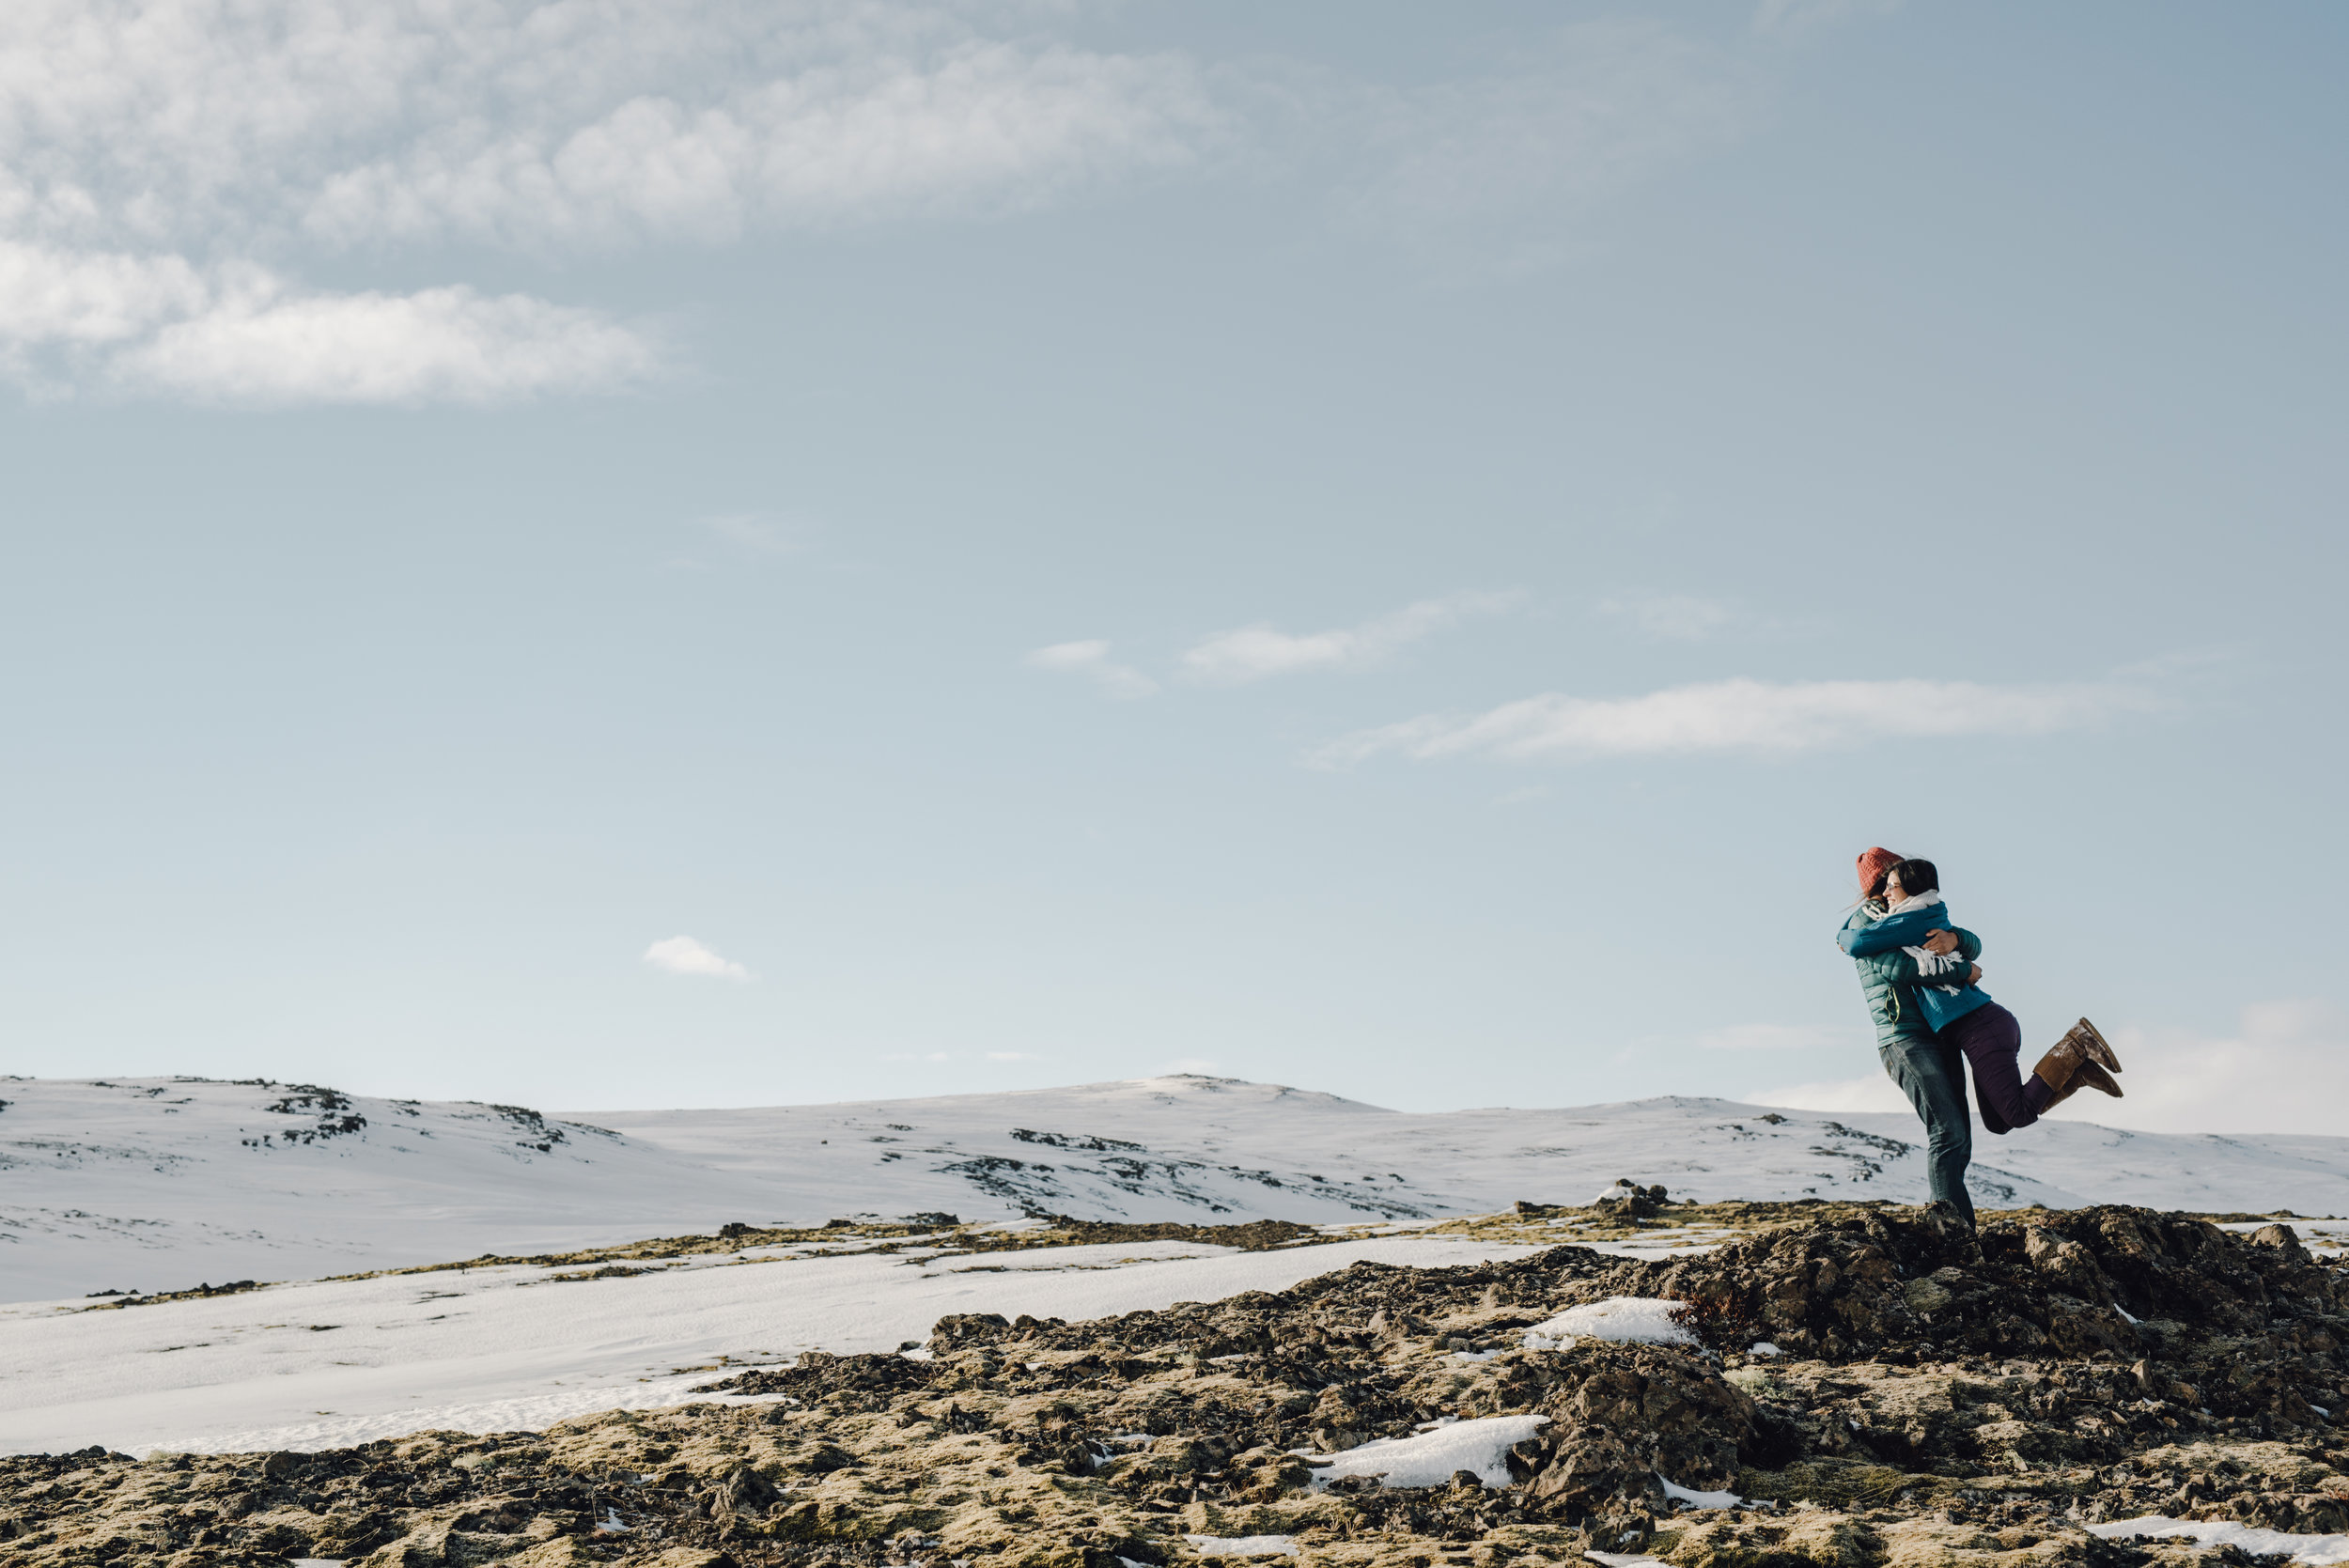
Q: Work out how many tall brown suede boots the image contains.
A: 2